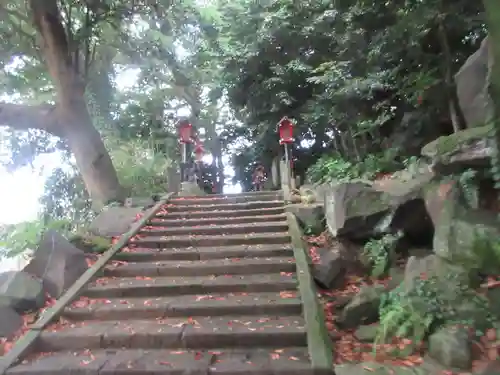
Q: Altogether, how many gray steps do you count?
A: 13